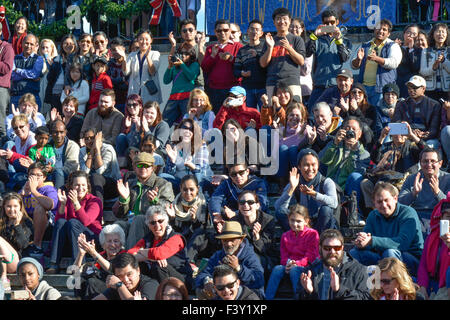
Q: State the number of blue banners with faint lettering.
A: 1